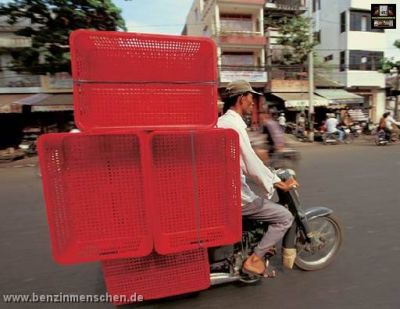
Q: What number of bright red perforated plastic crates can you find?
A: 4